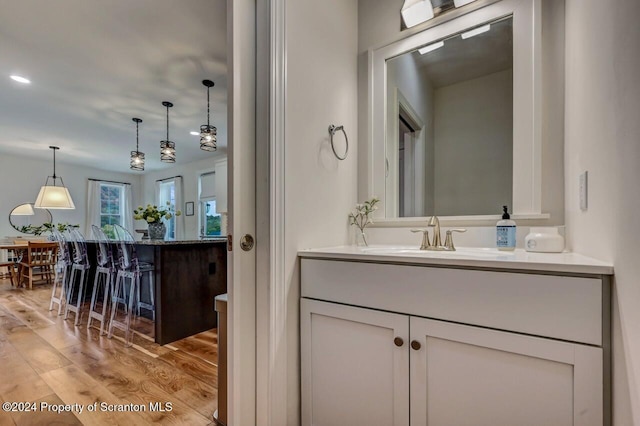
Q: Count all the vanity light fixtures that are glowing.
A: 2